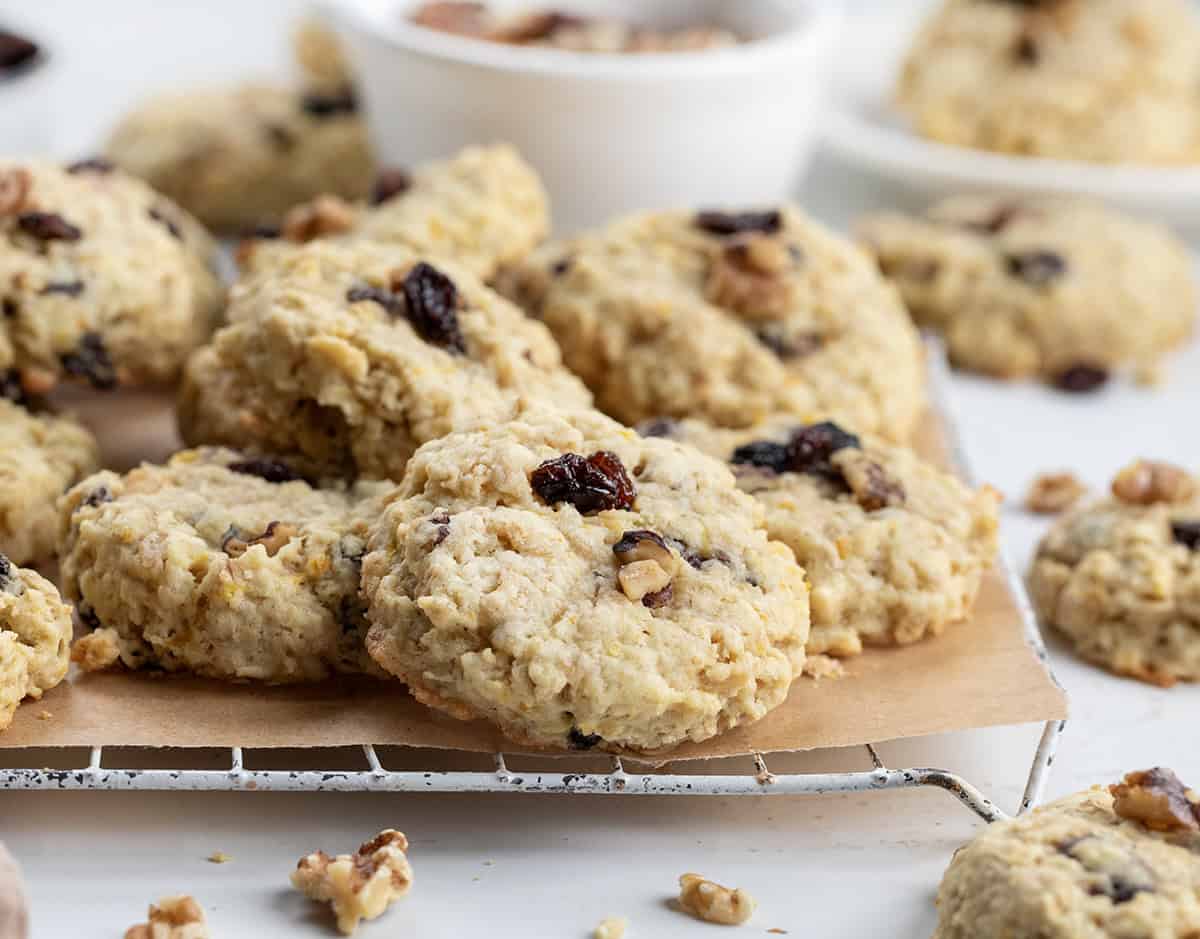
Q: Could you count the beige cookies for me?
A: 14